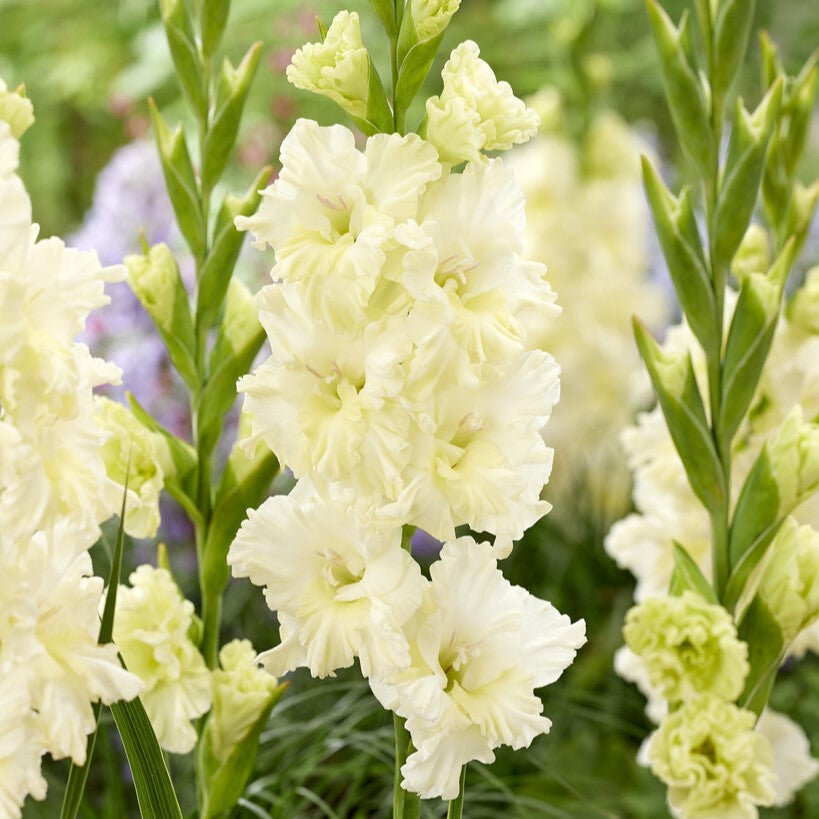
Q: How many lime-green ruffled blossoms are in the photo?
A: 2